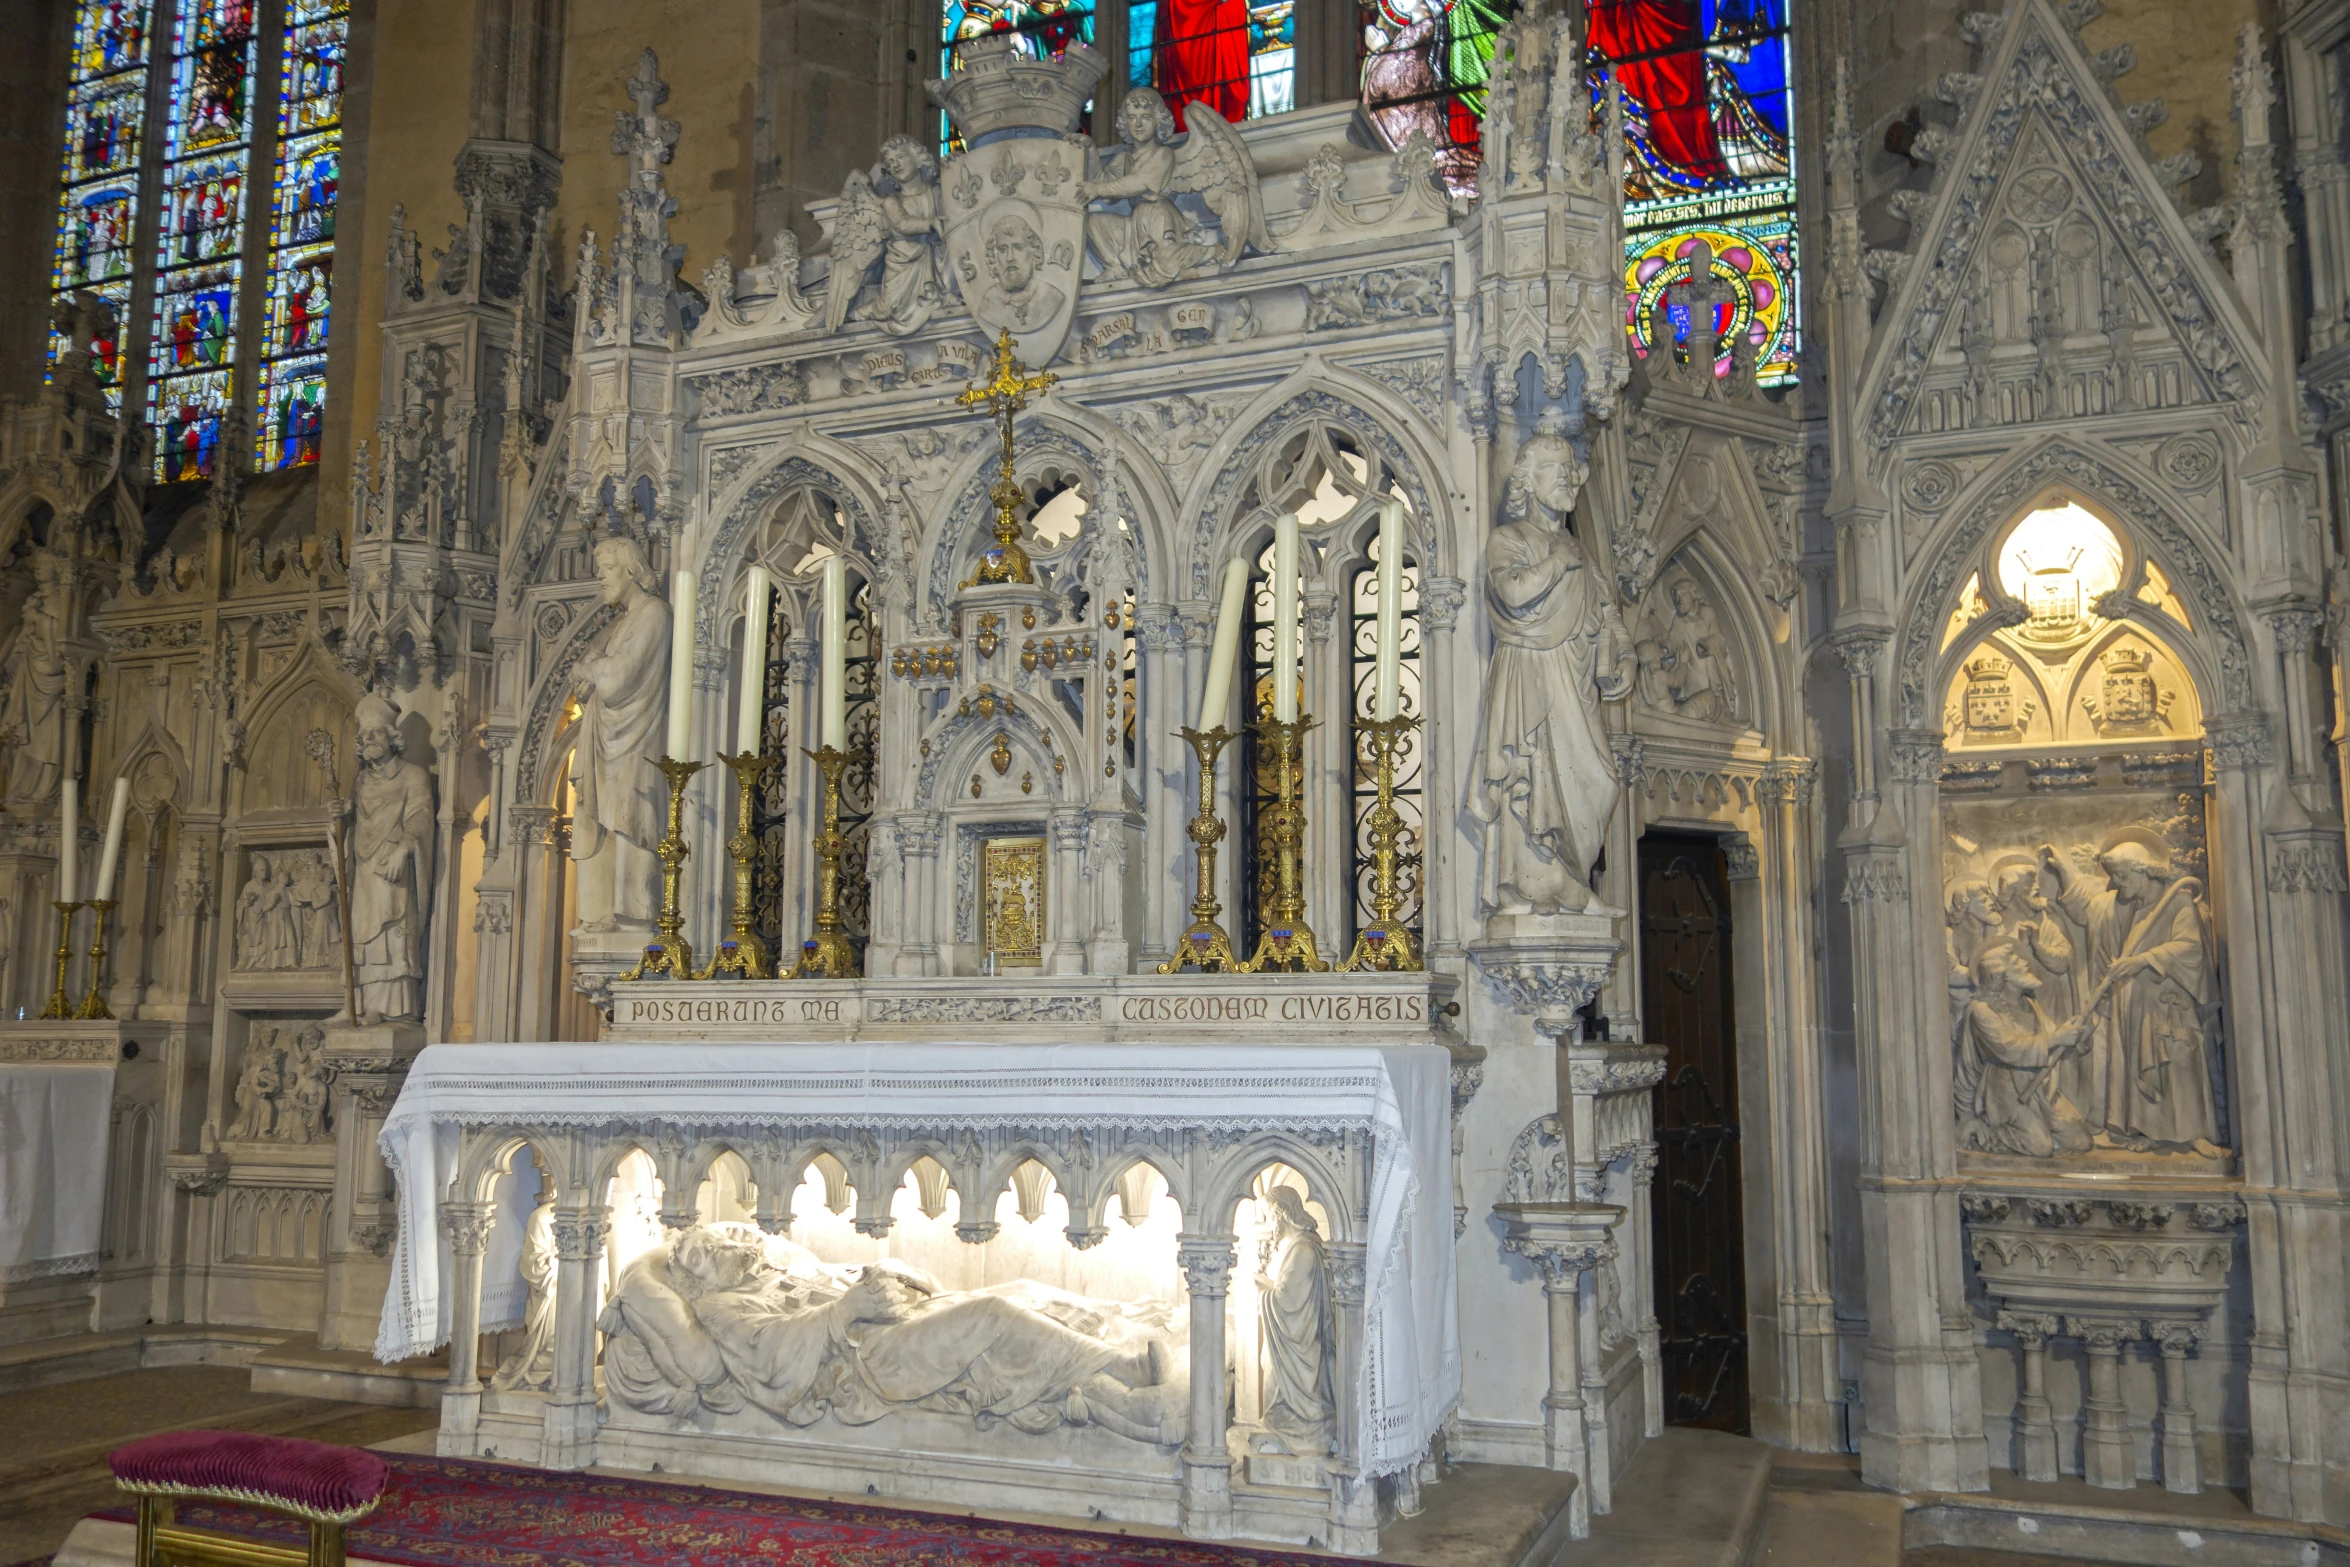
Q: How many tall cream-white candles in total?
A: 8